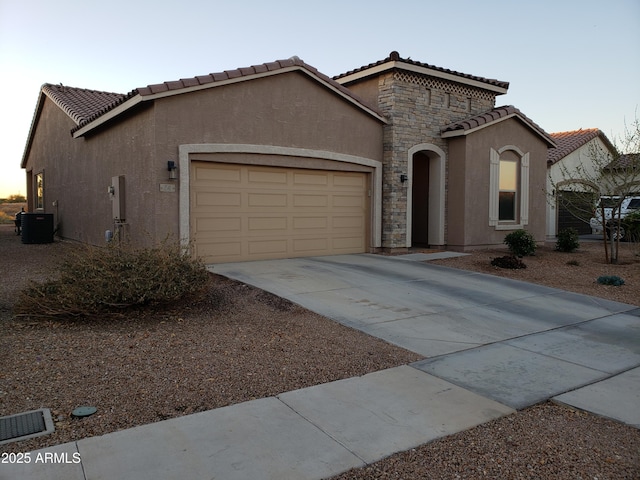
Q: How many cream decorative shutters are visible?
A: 2